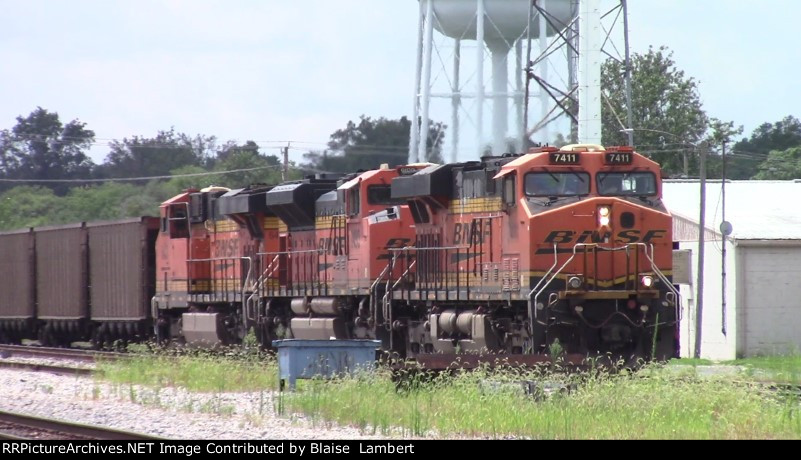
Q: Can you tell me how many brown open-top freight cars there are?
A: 3